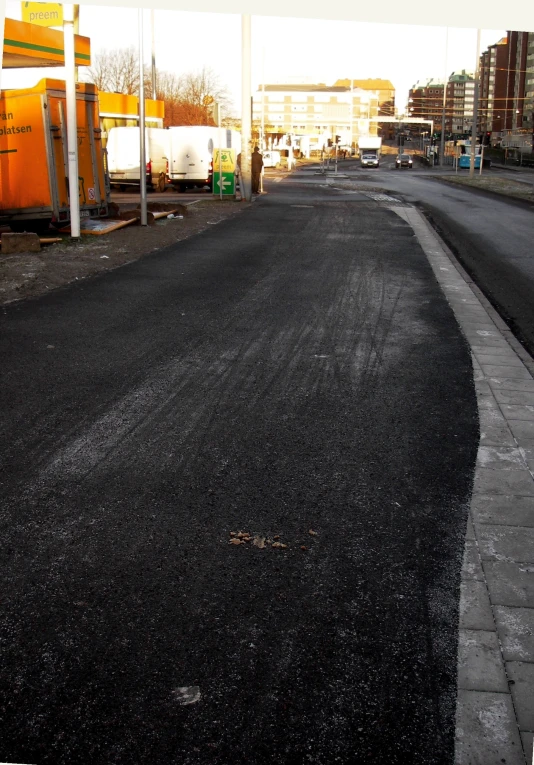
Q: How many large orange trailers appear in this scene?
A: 1